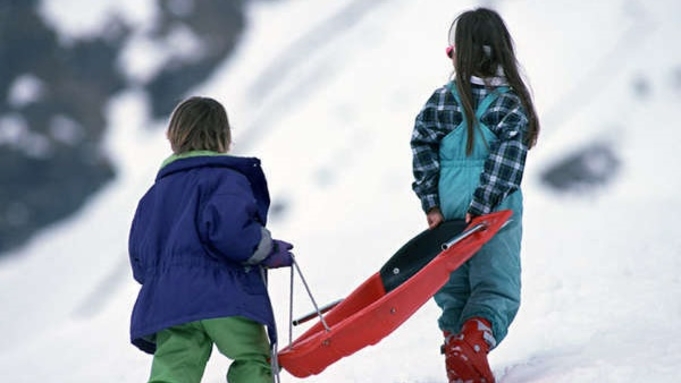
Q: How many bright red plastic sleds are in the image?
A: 1